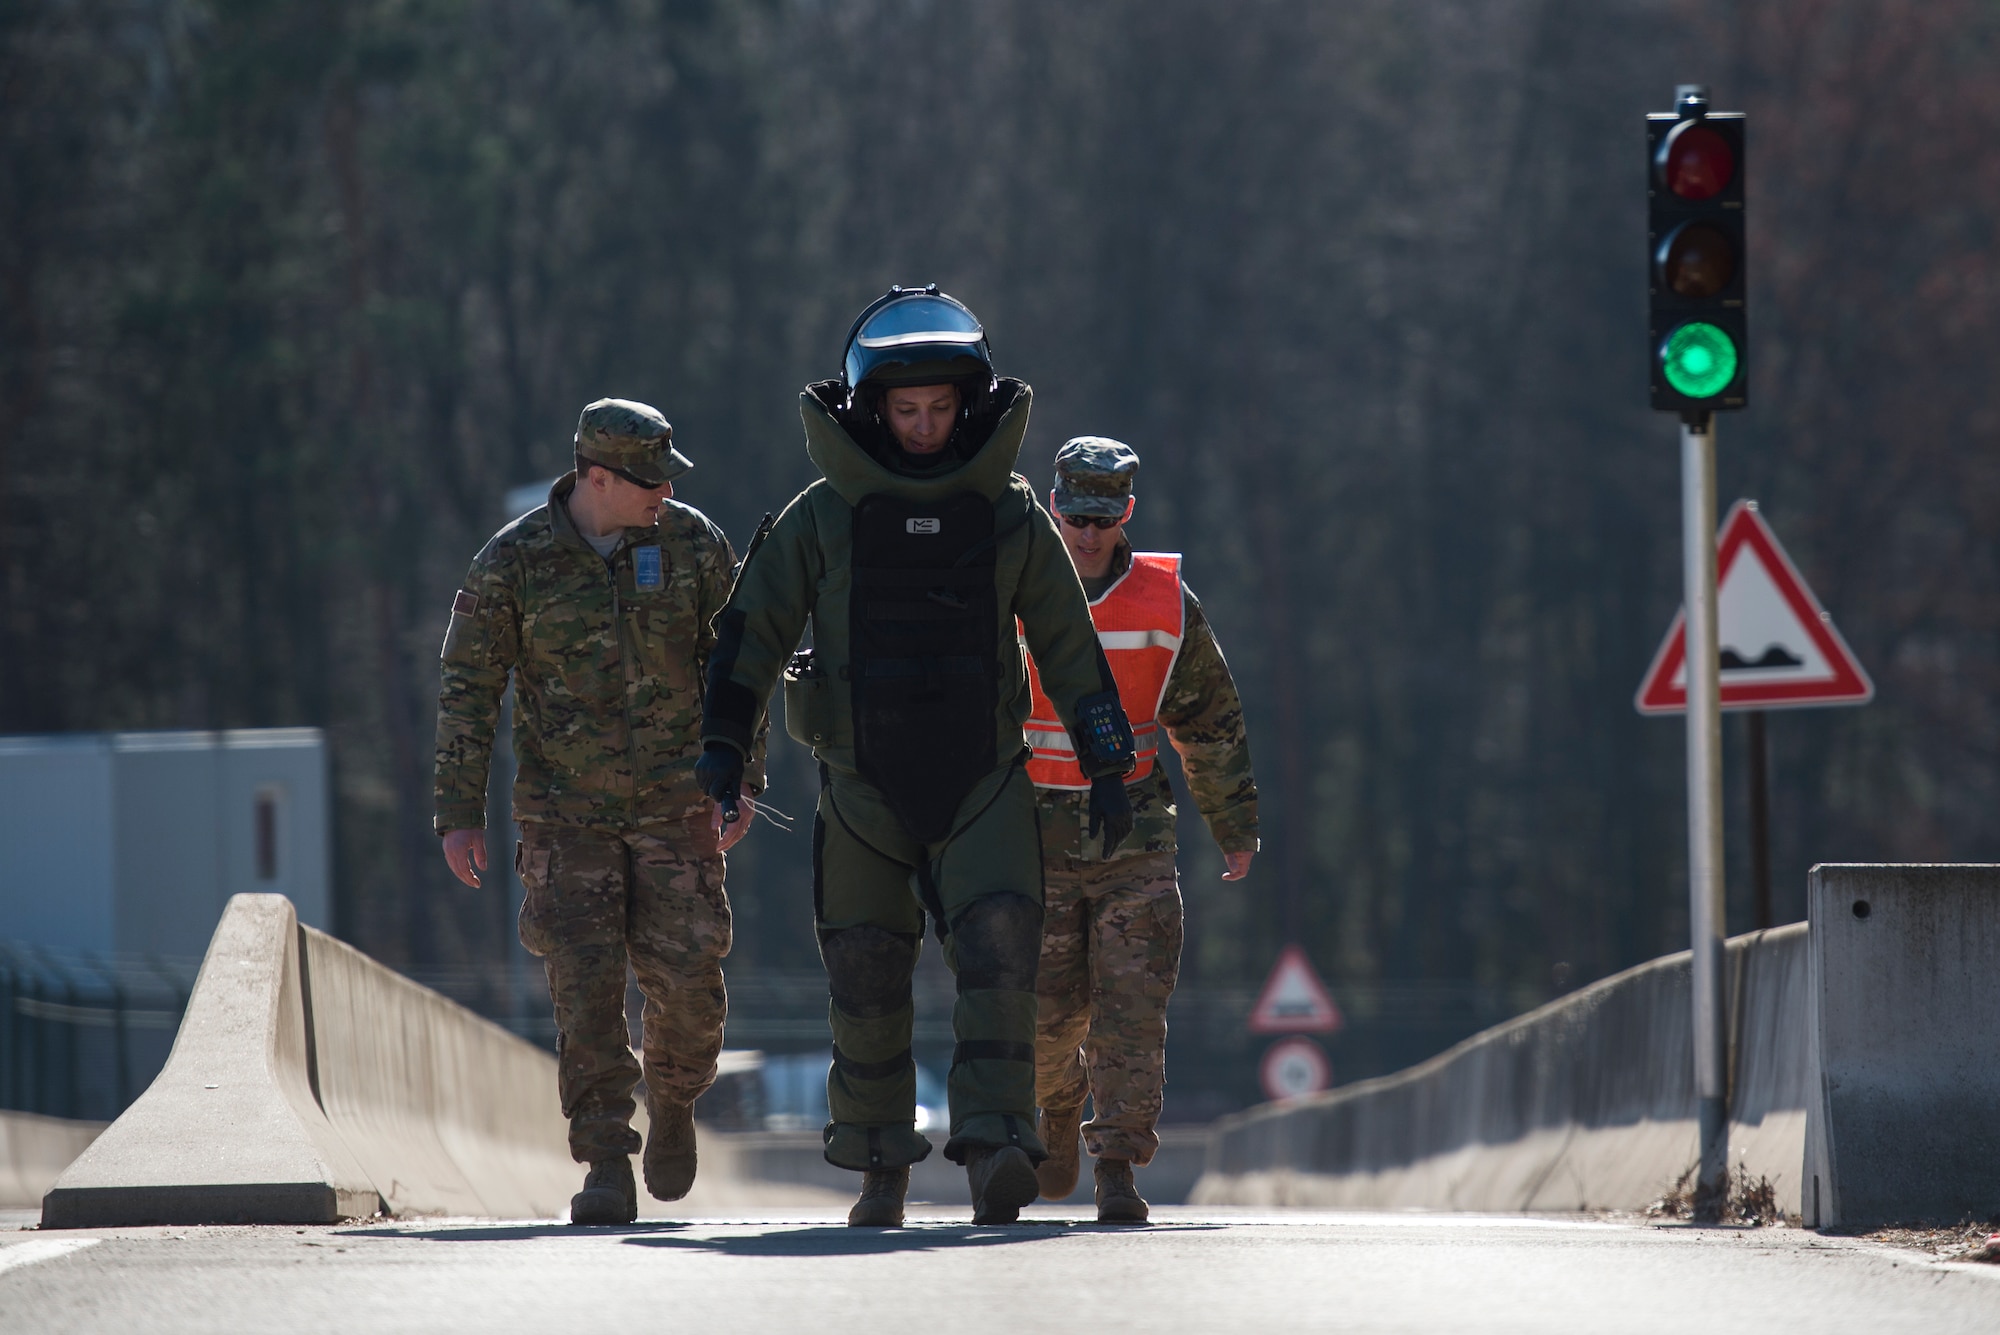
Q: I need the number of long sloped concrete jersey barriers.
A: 2